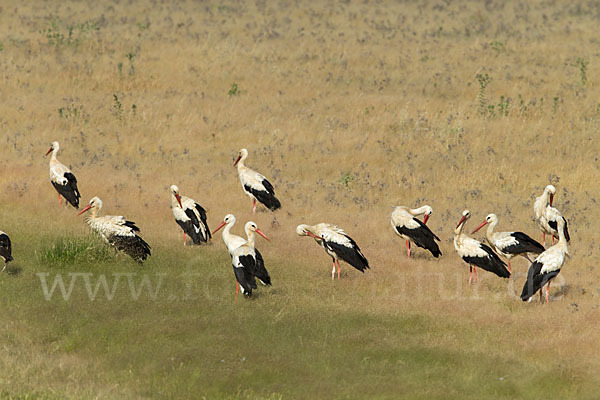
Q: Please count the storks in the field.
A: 13